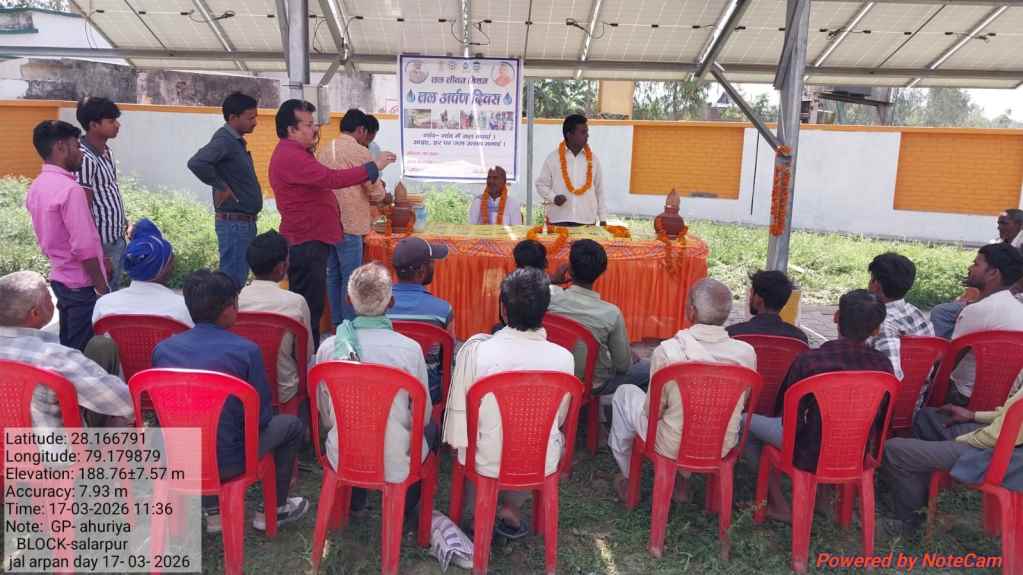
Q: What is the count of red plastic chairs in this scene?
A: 14